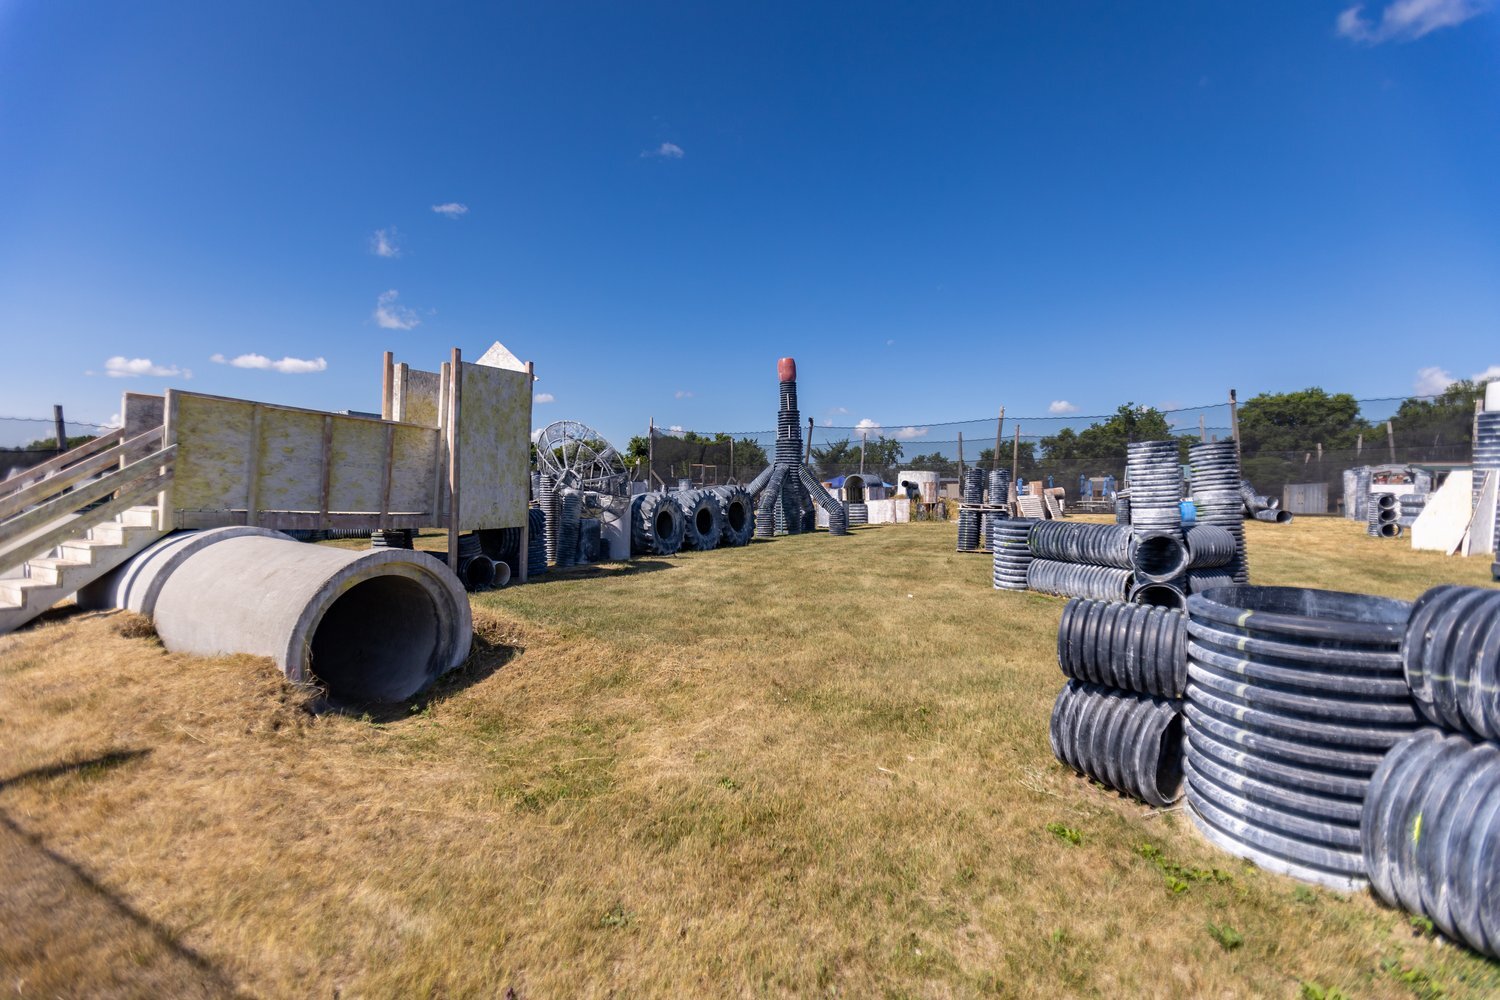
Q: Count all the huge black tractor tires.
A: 3